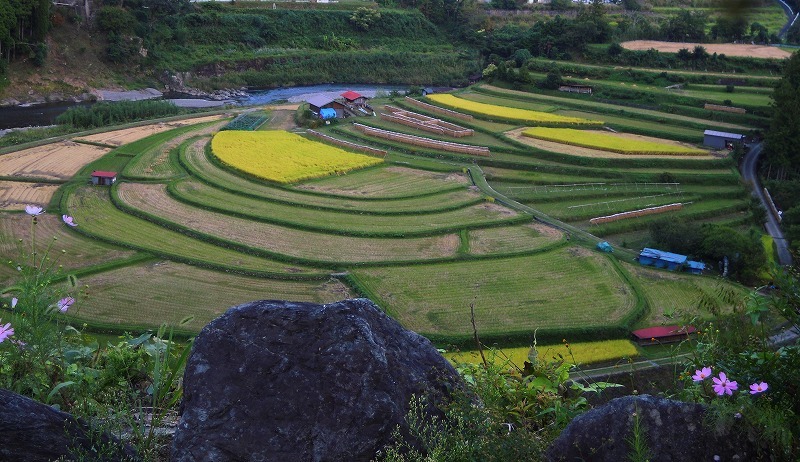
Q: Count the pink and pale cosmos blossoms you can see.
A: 8